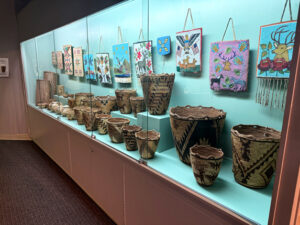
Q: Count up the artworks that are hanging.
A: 12